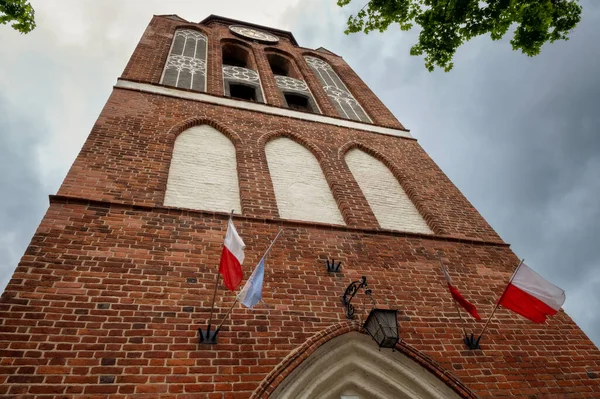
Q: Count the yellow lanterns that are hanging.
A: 0